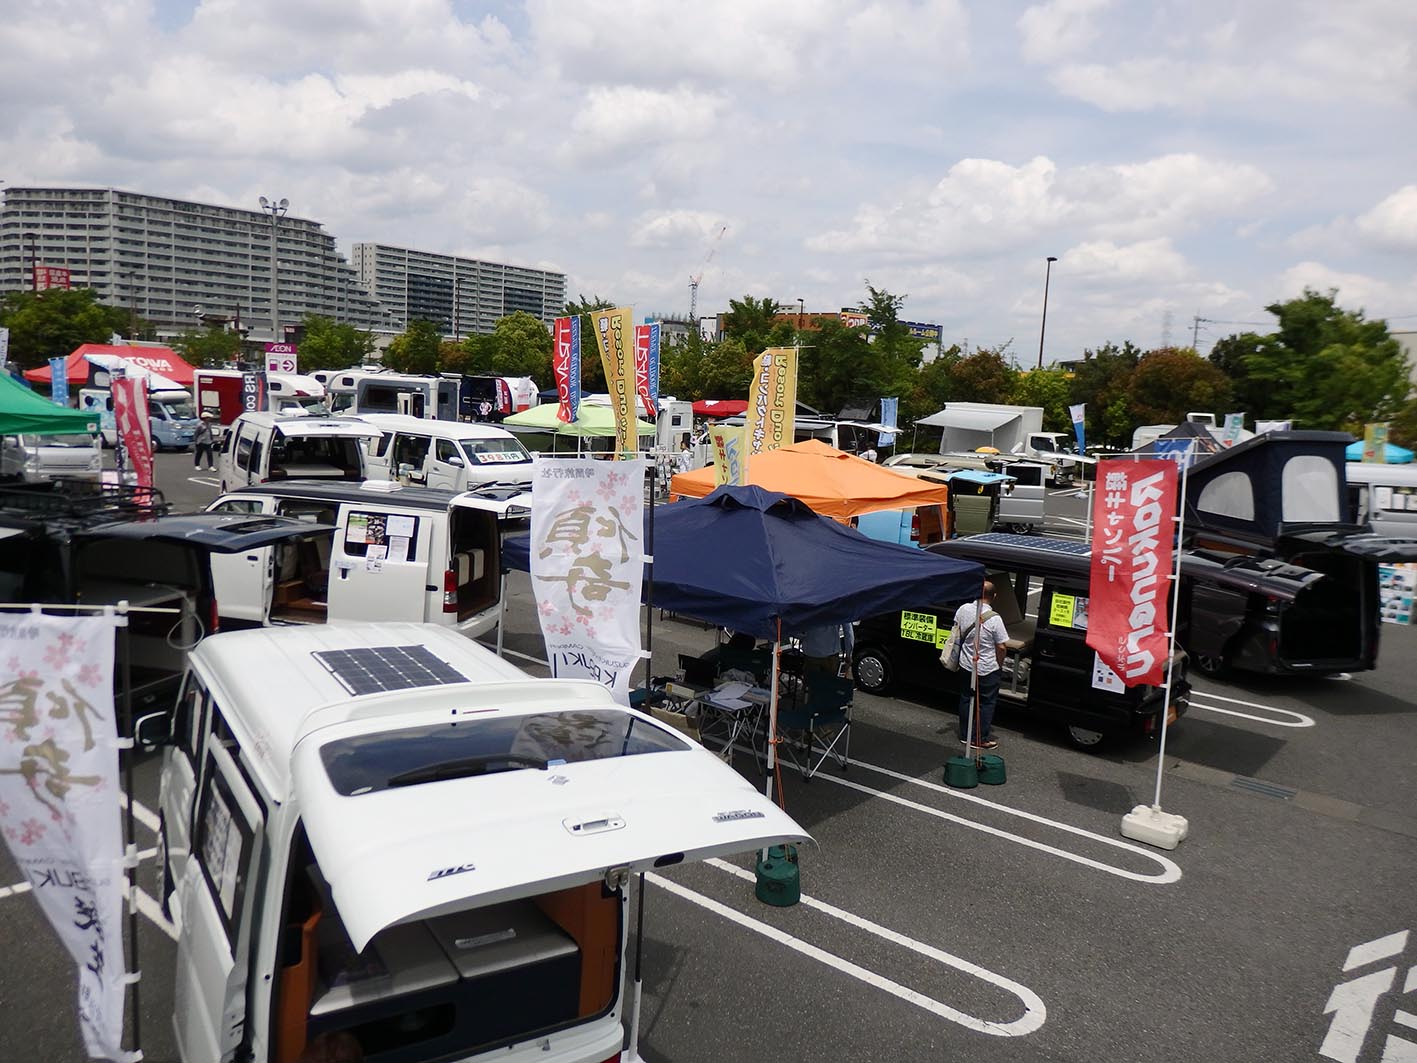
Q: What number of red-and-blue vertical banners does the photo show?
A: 2